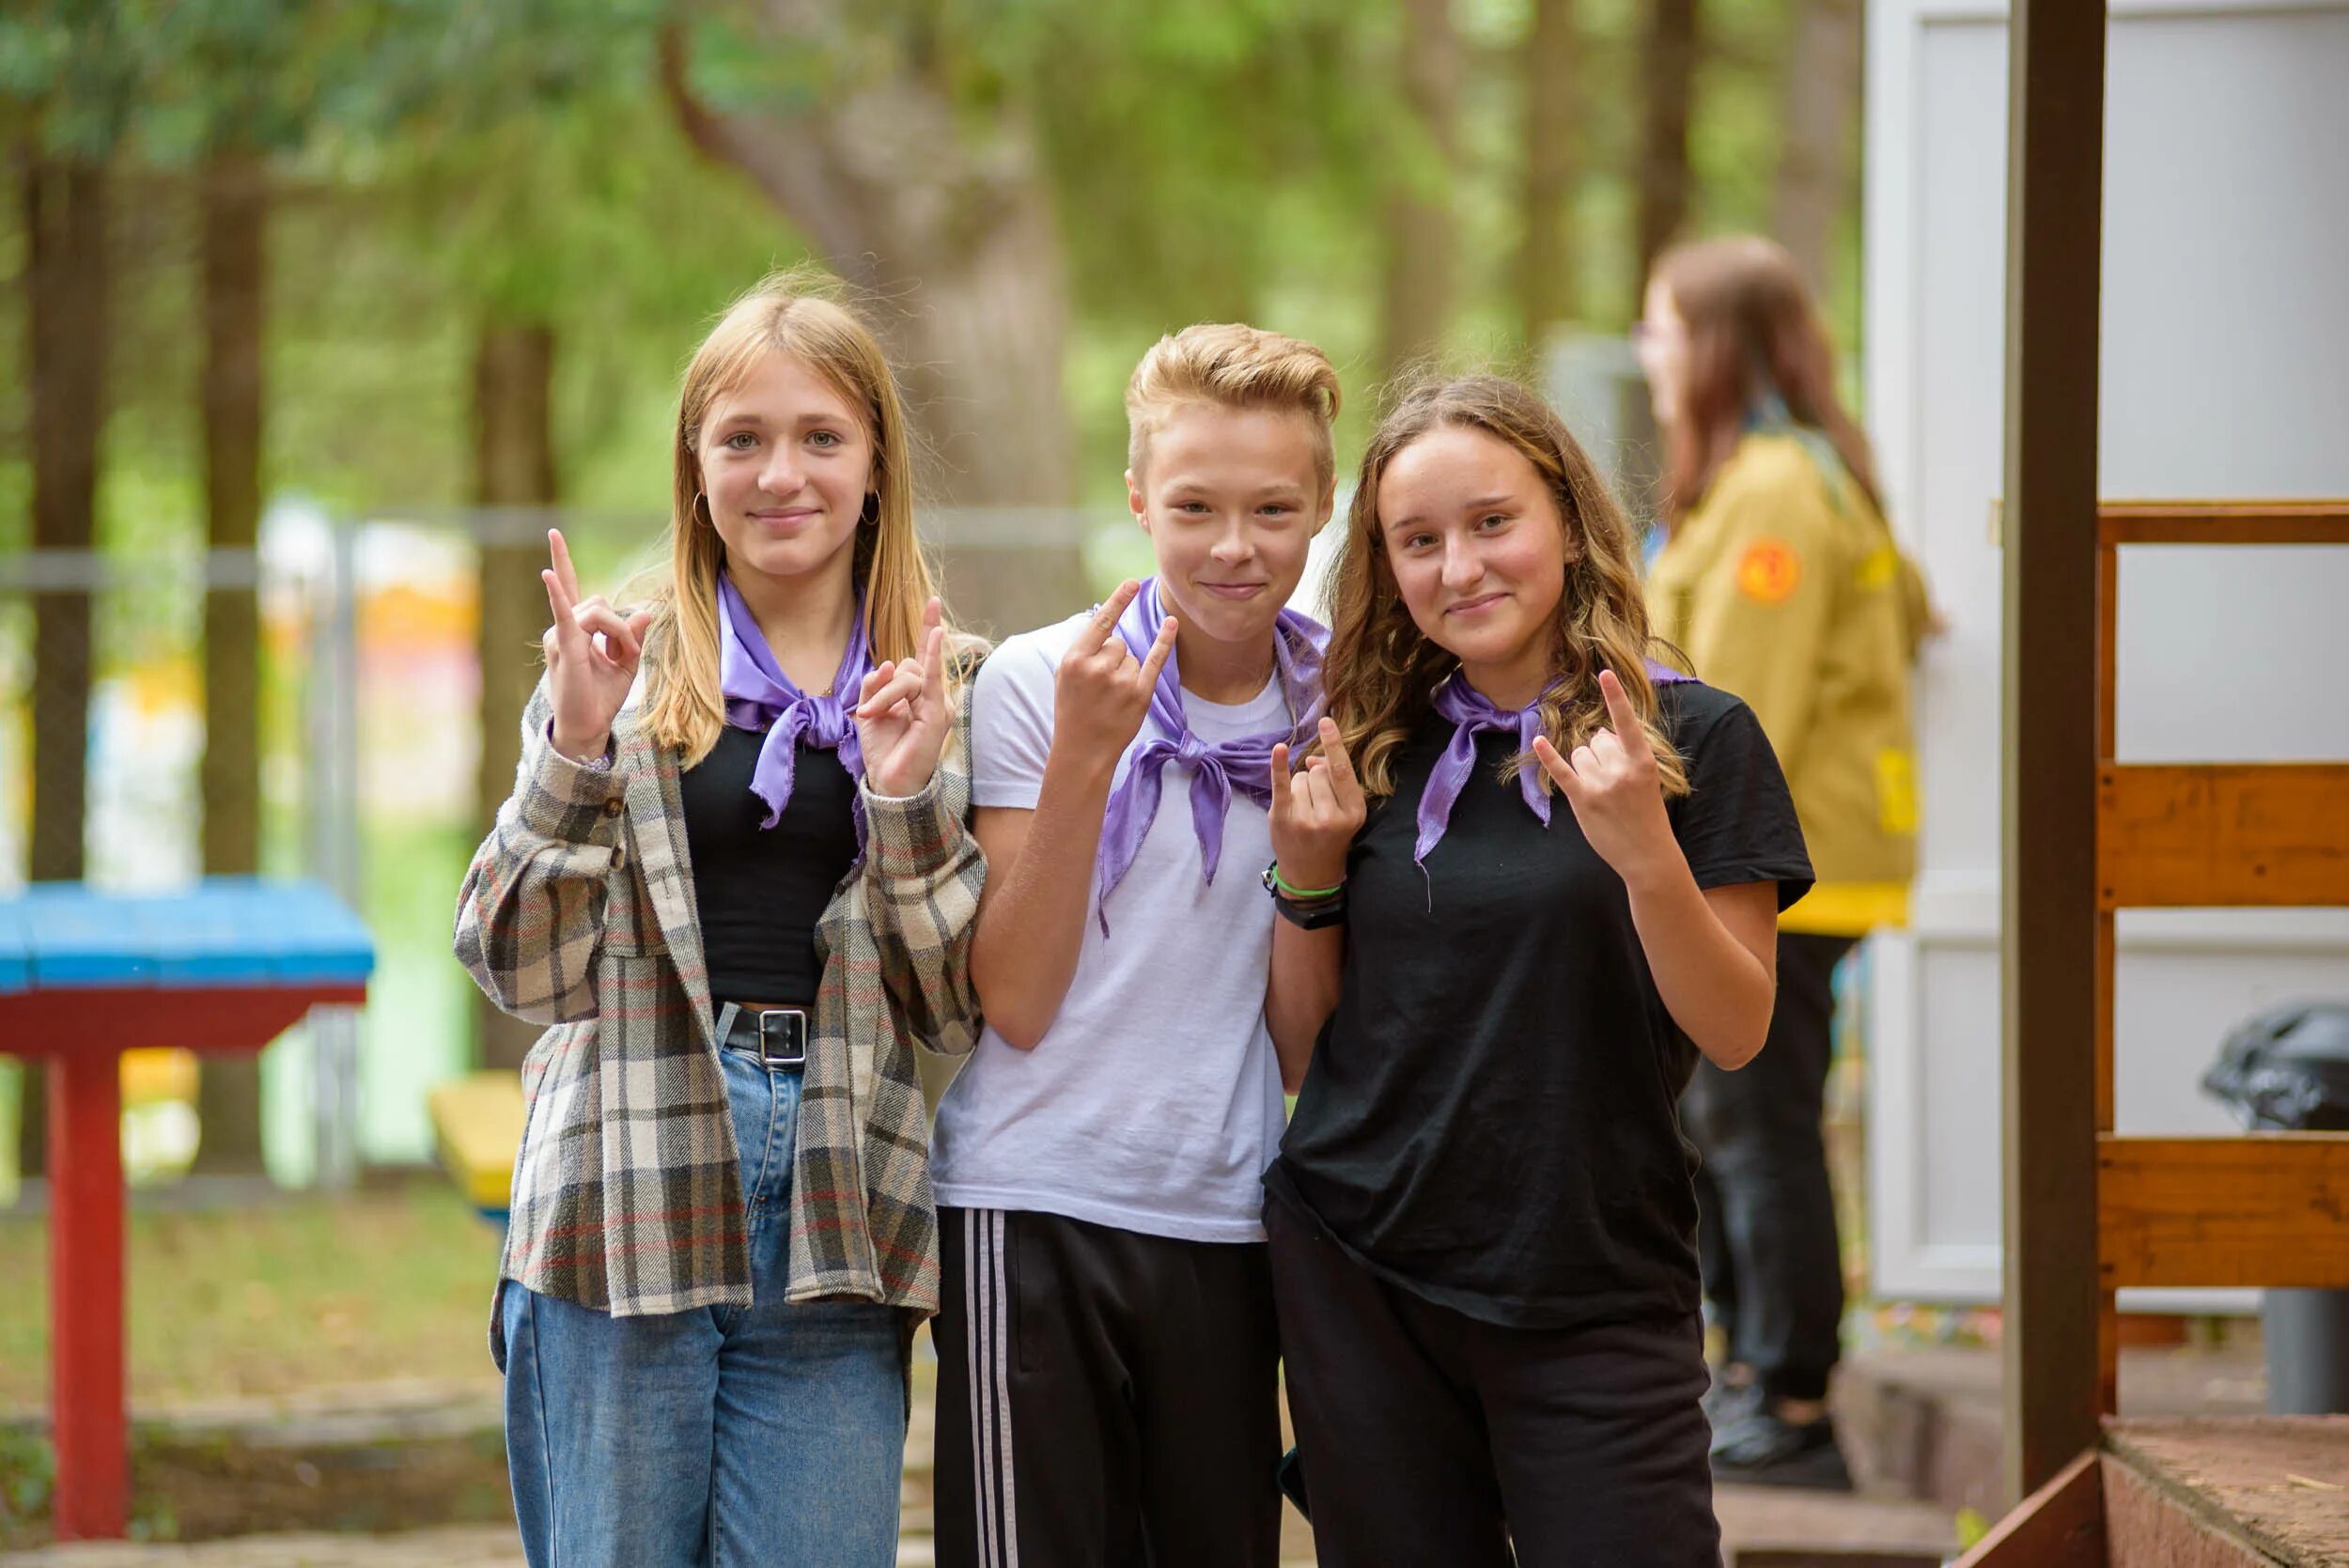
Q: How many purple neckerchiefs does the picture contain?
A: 3